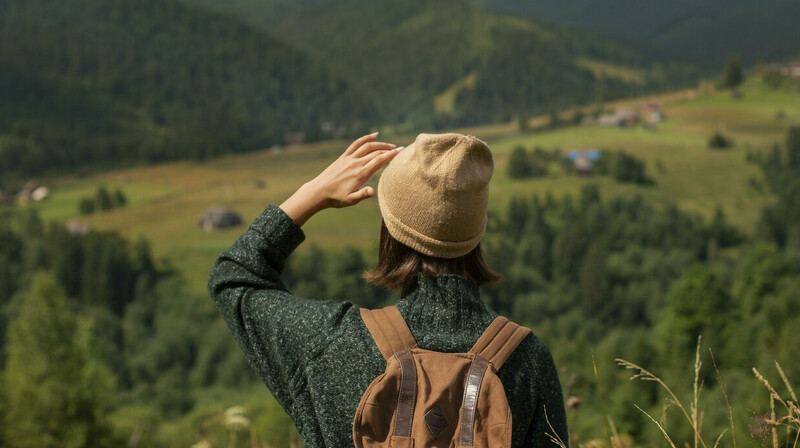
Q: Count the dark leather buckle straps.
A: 2